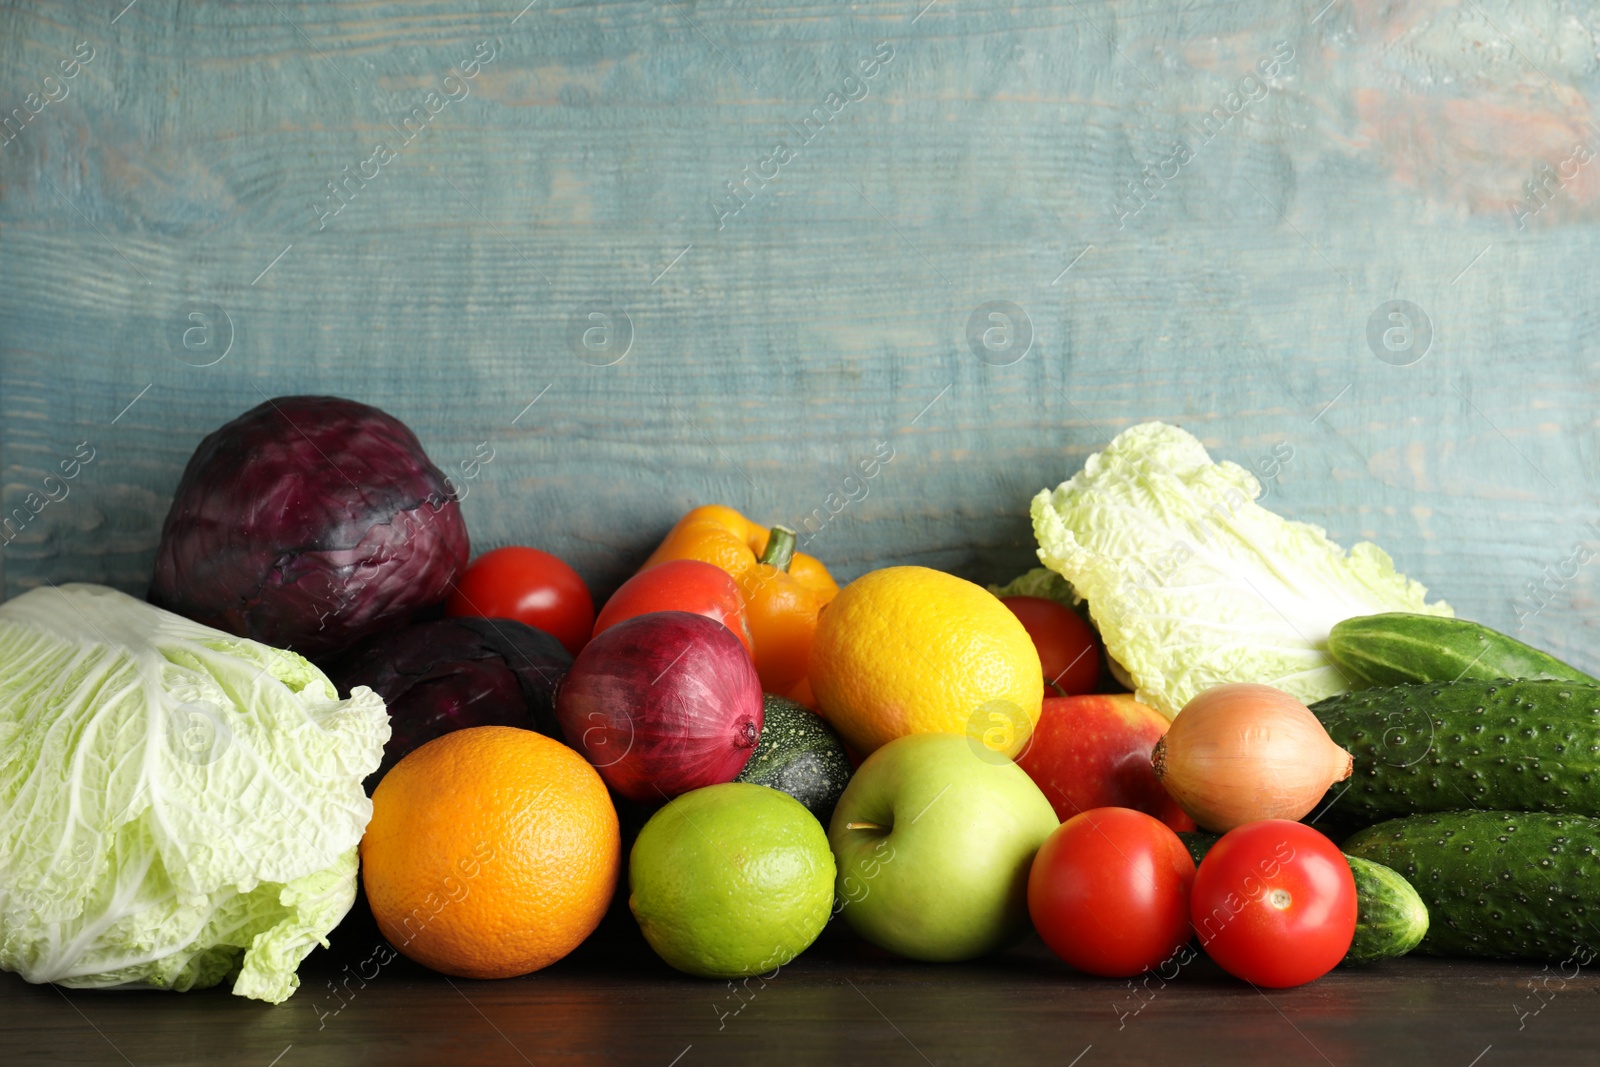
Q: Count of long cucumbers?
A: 4